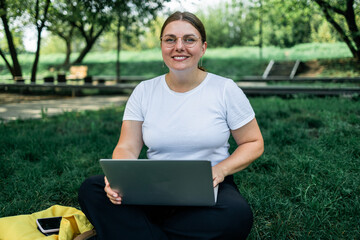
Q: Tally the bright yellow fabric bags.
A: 1